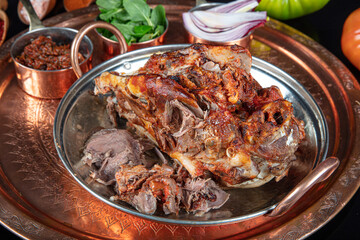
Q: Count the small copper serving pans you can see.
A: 3